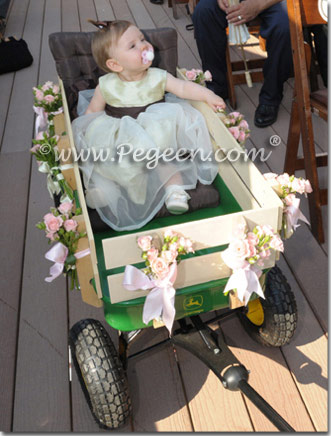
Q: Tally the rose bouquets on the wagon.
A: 8